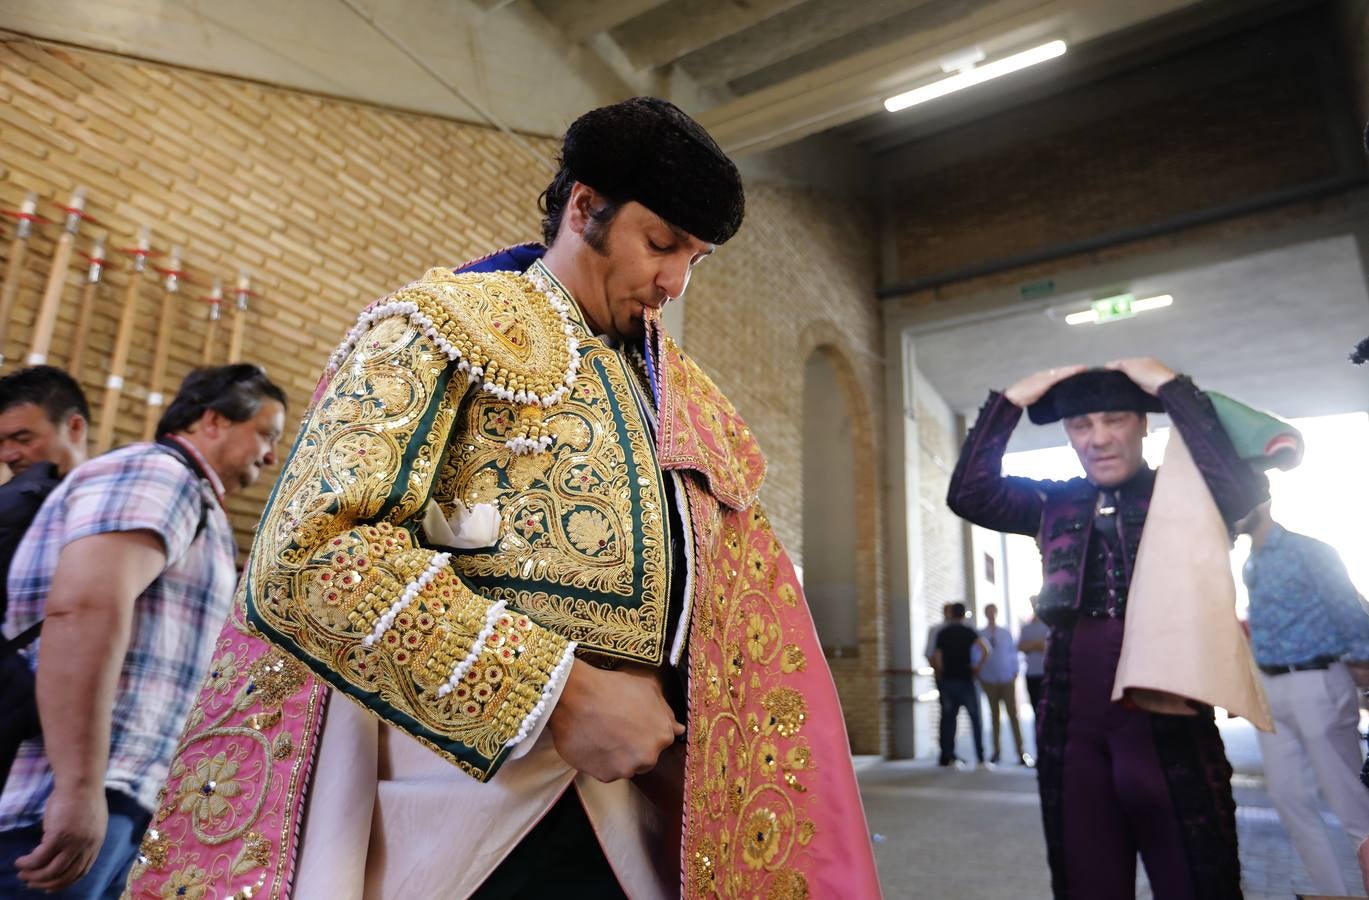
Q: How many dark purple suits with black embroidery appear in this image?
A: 1